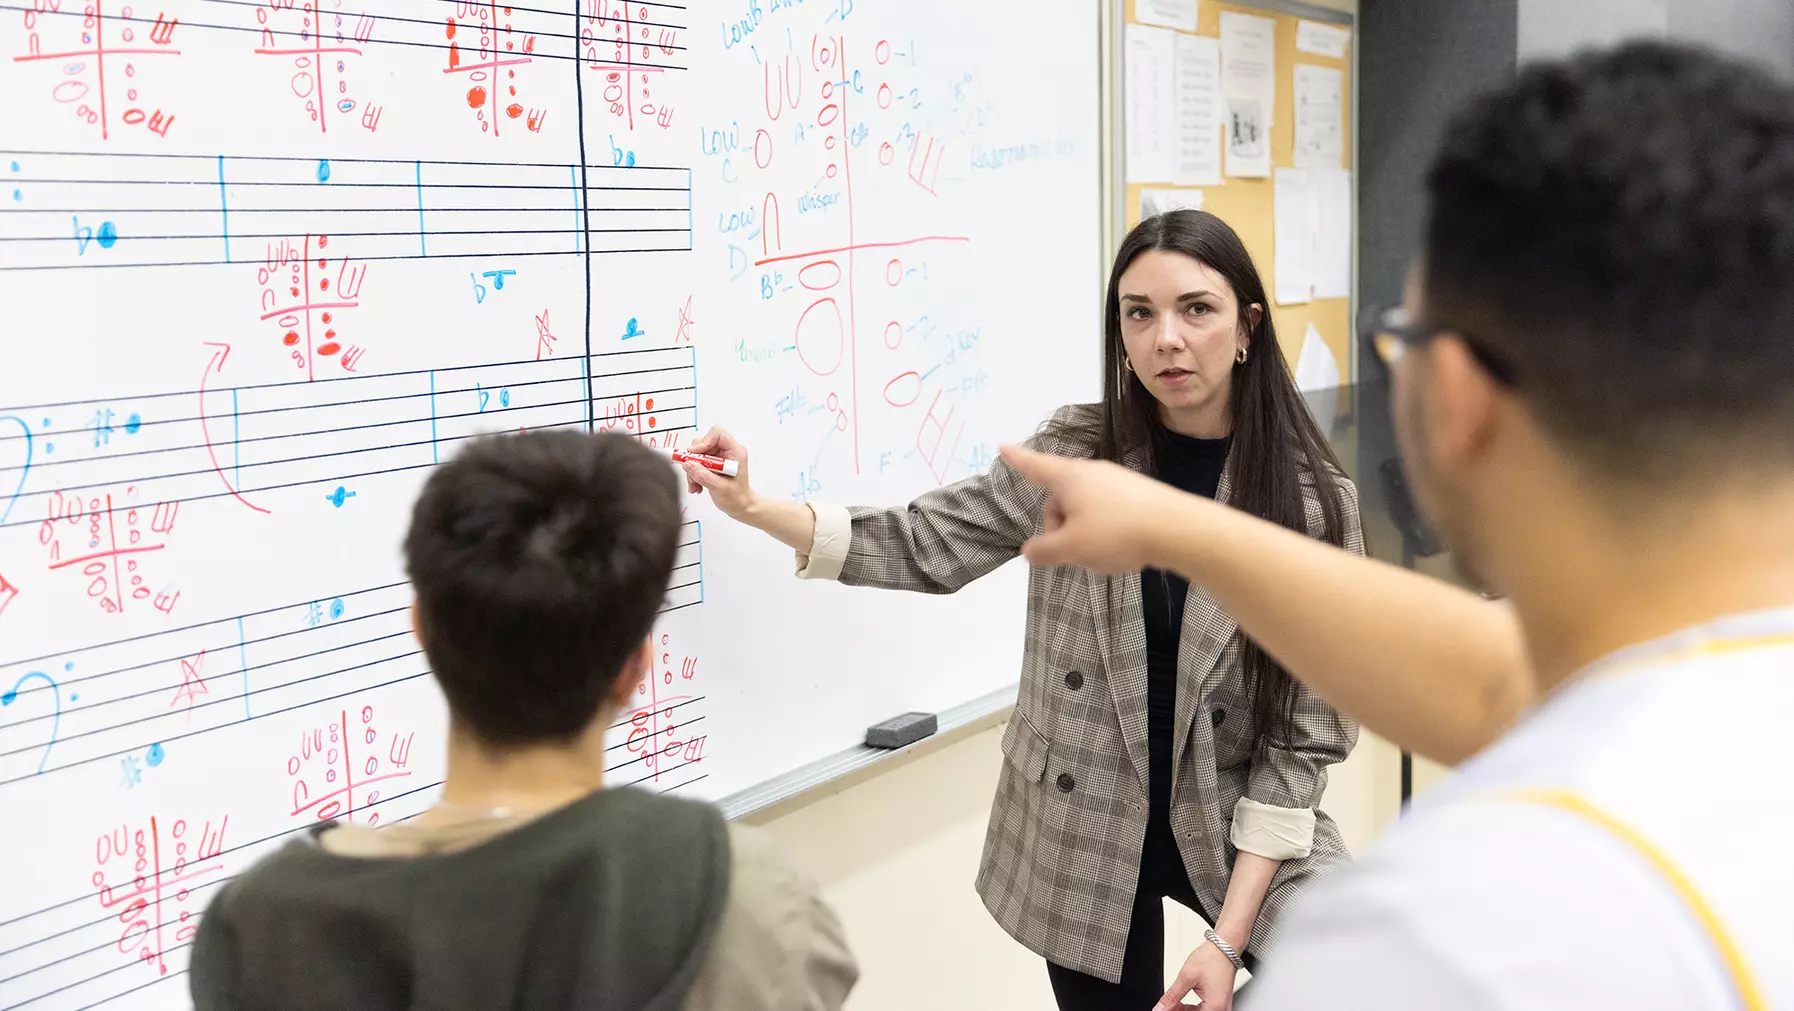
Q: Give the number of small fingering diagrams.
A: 10